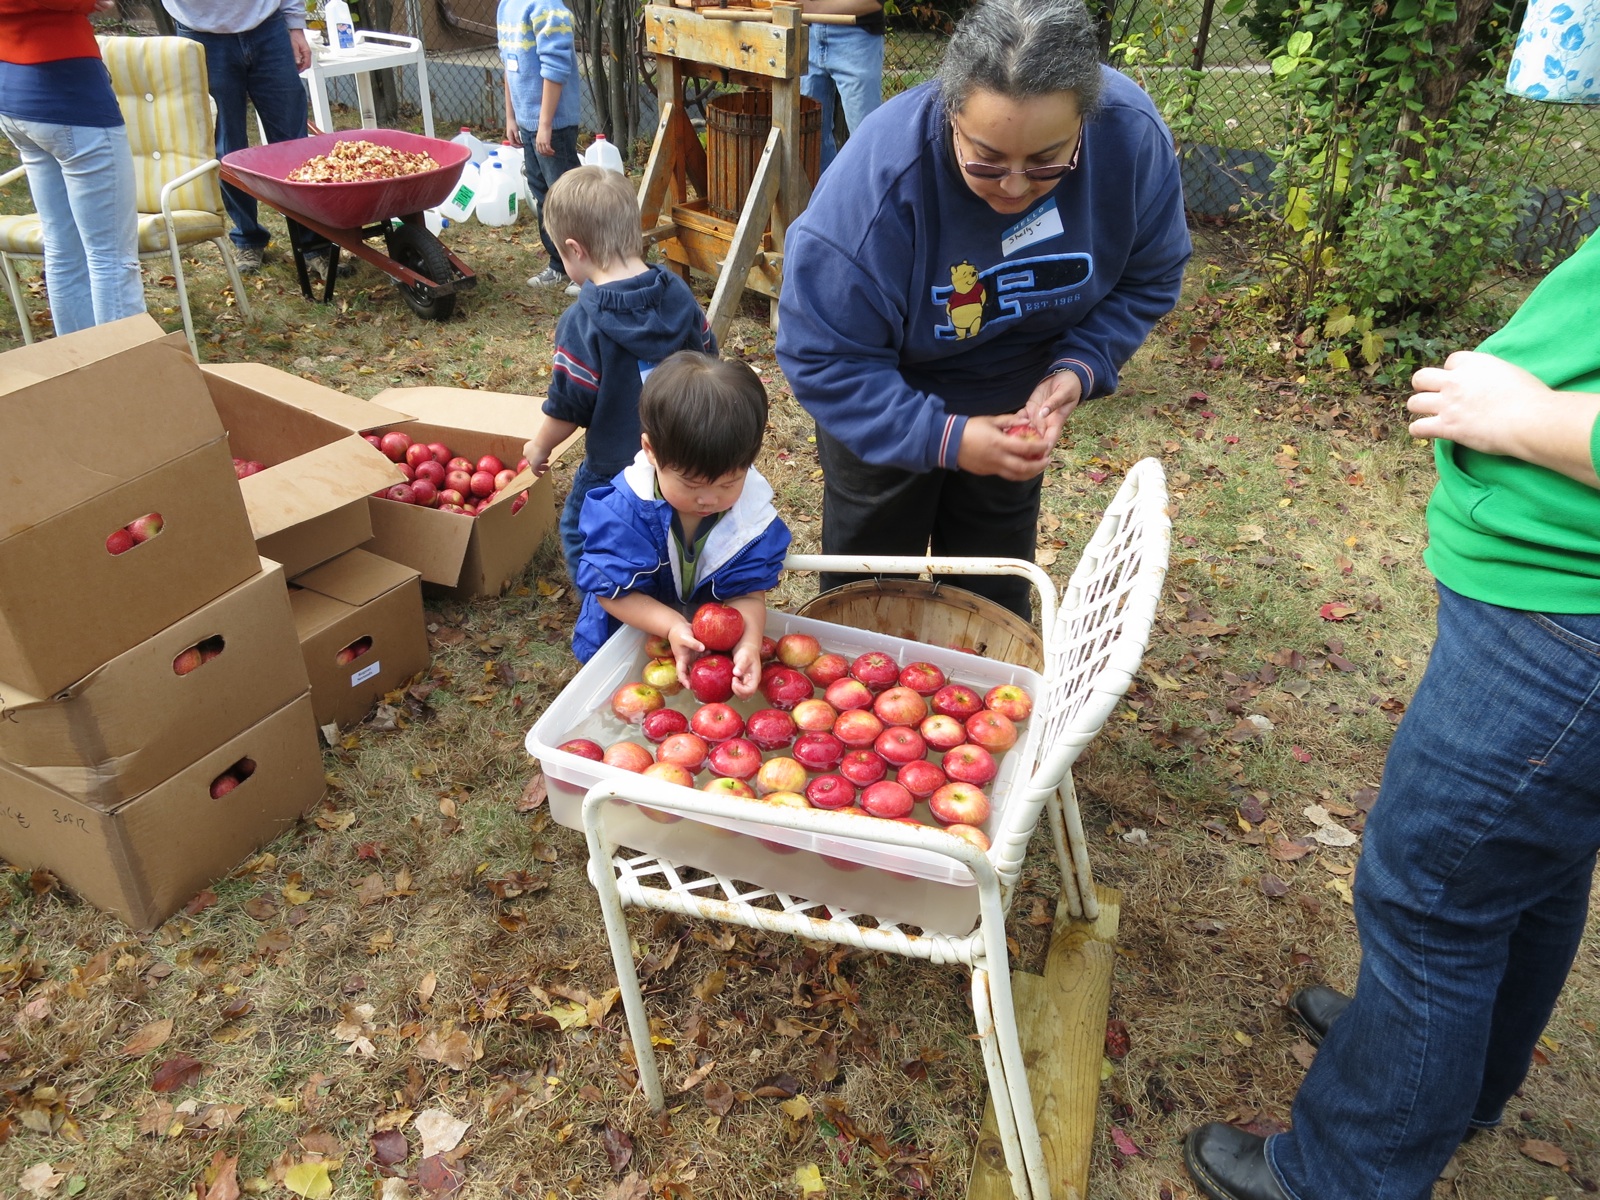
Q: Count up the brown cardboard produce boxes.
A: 6